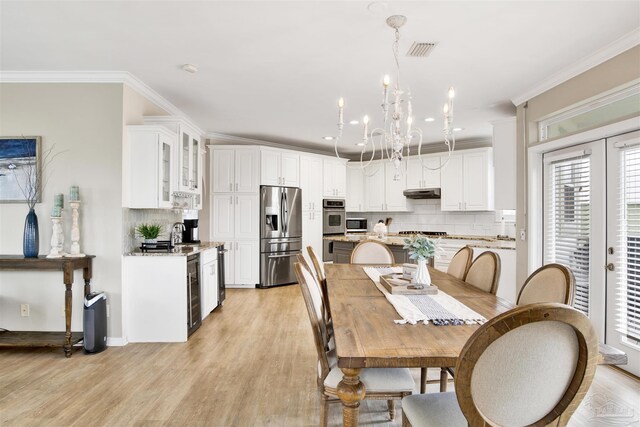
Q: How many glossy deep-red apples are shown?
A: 0